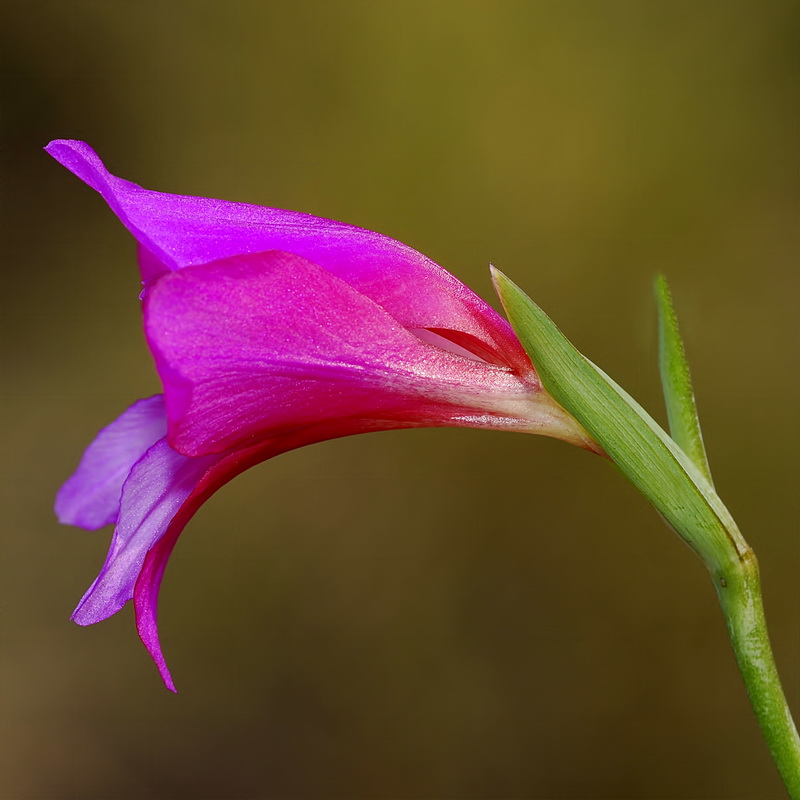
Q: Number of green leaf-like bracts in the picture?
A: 2